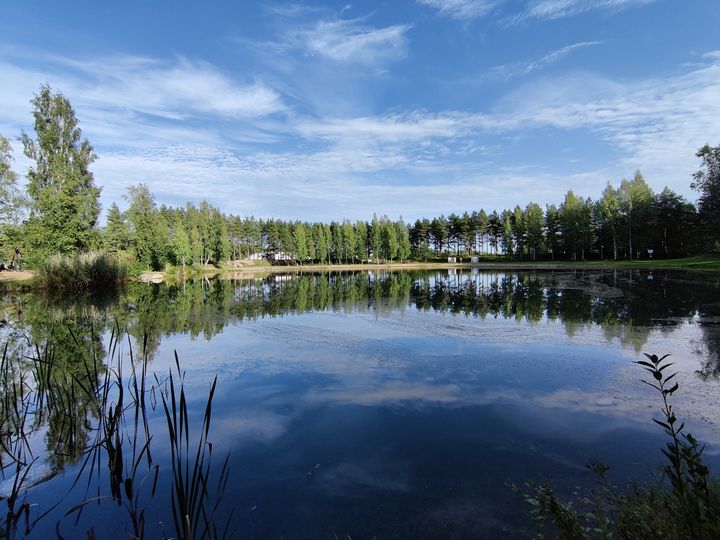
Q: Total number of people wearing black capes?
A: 0